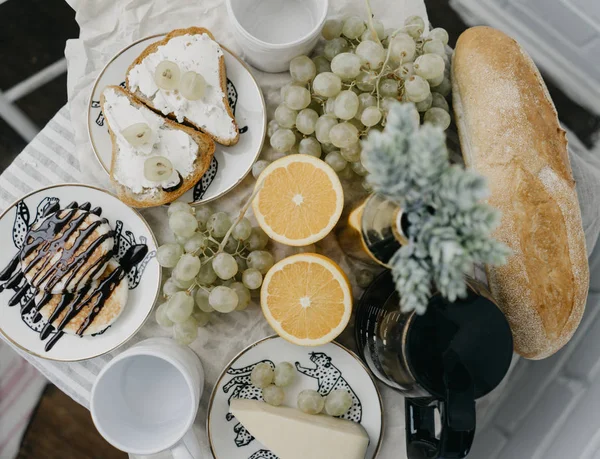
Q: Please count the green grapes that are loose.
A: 5